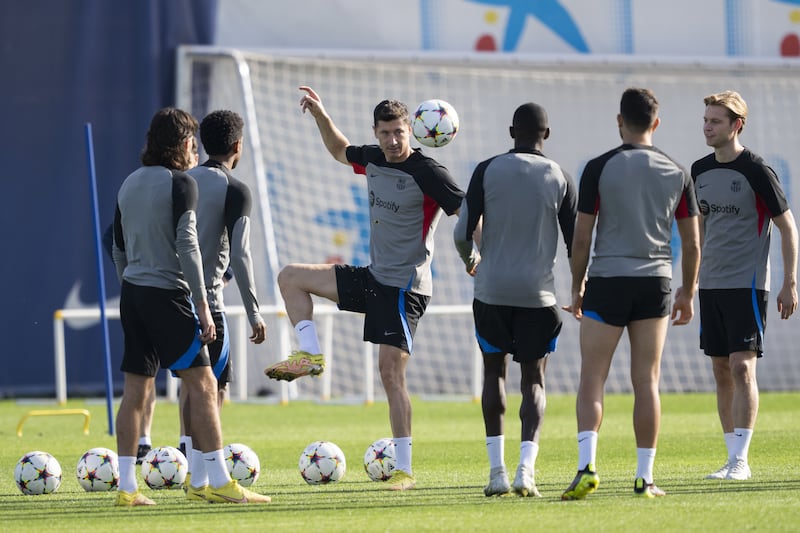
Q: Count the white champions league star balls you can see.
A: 7